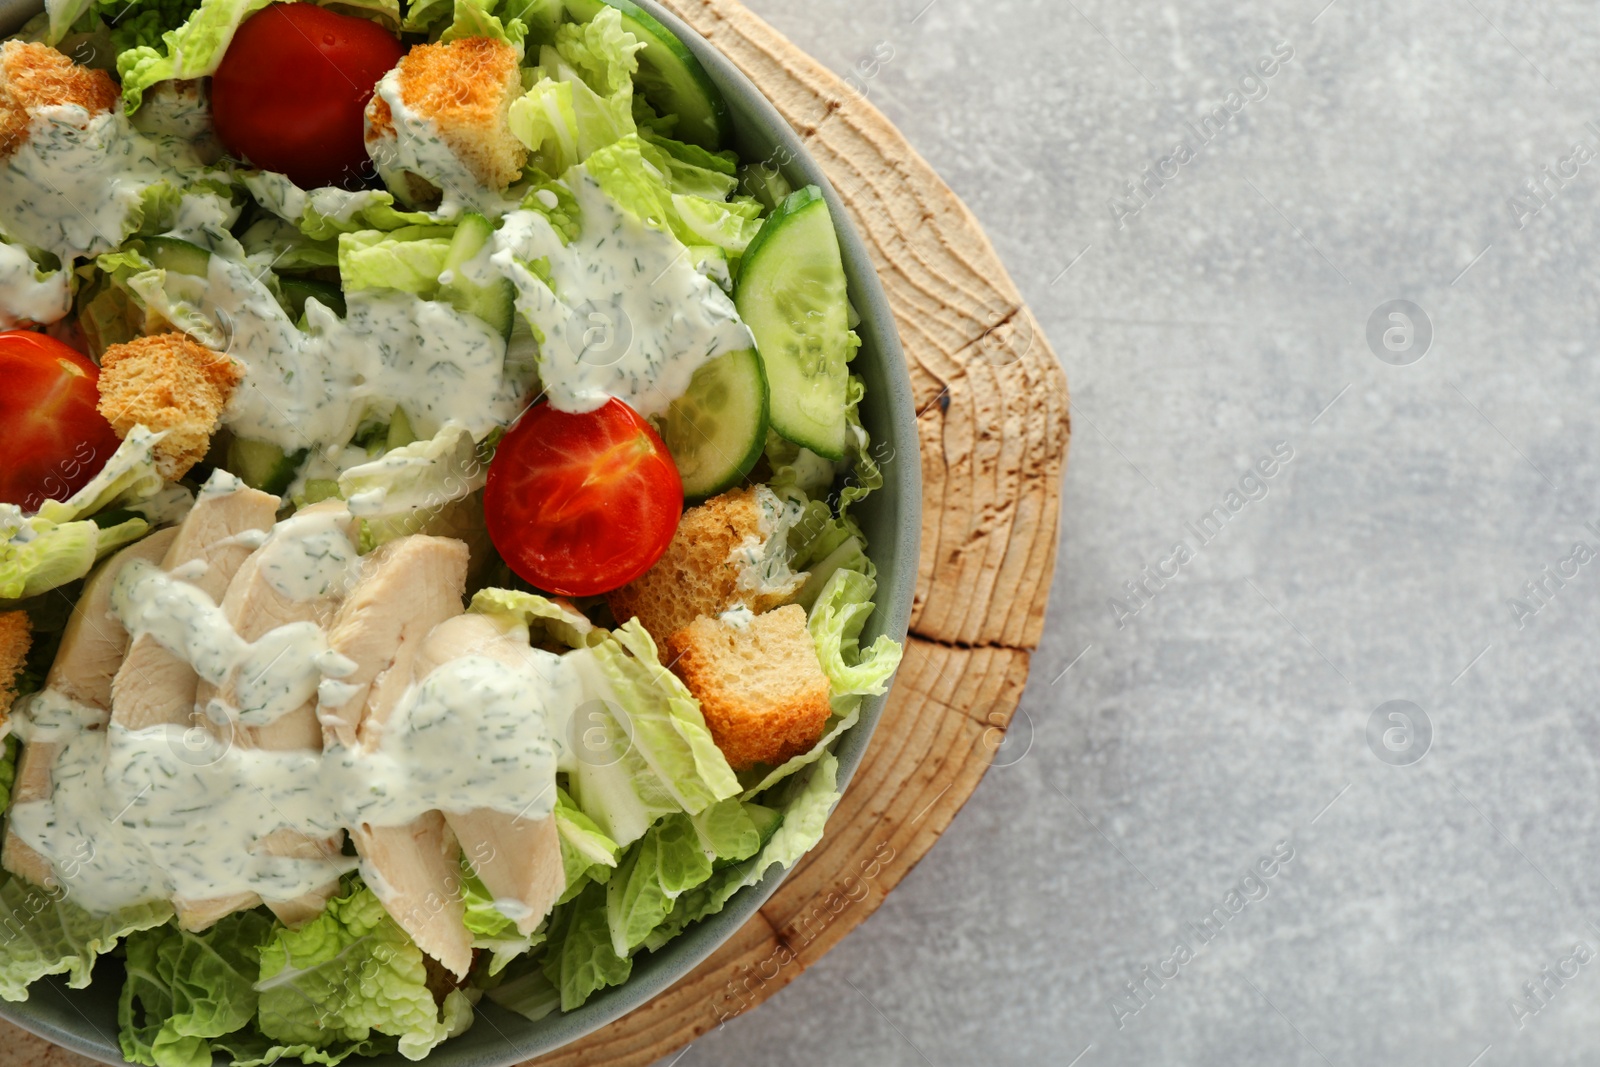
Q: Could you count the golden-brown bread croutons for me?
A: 6